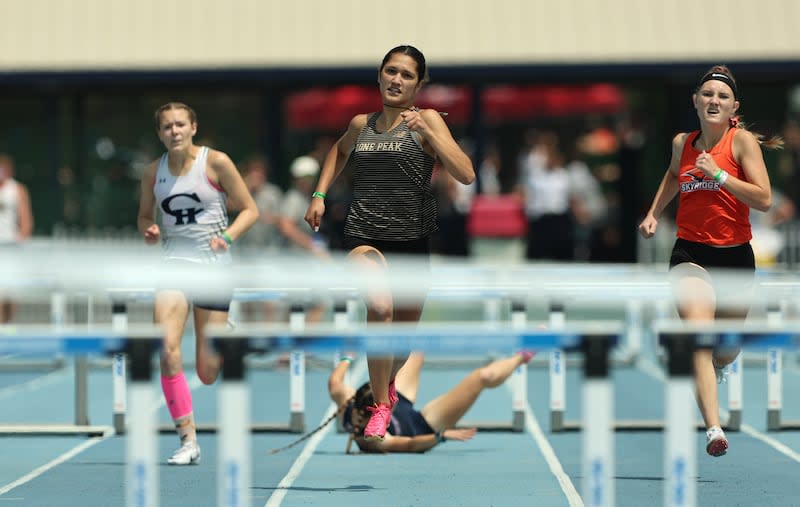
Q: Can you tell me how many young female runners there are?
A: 4